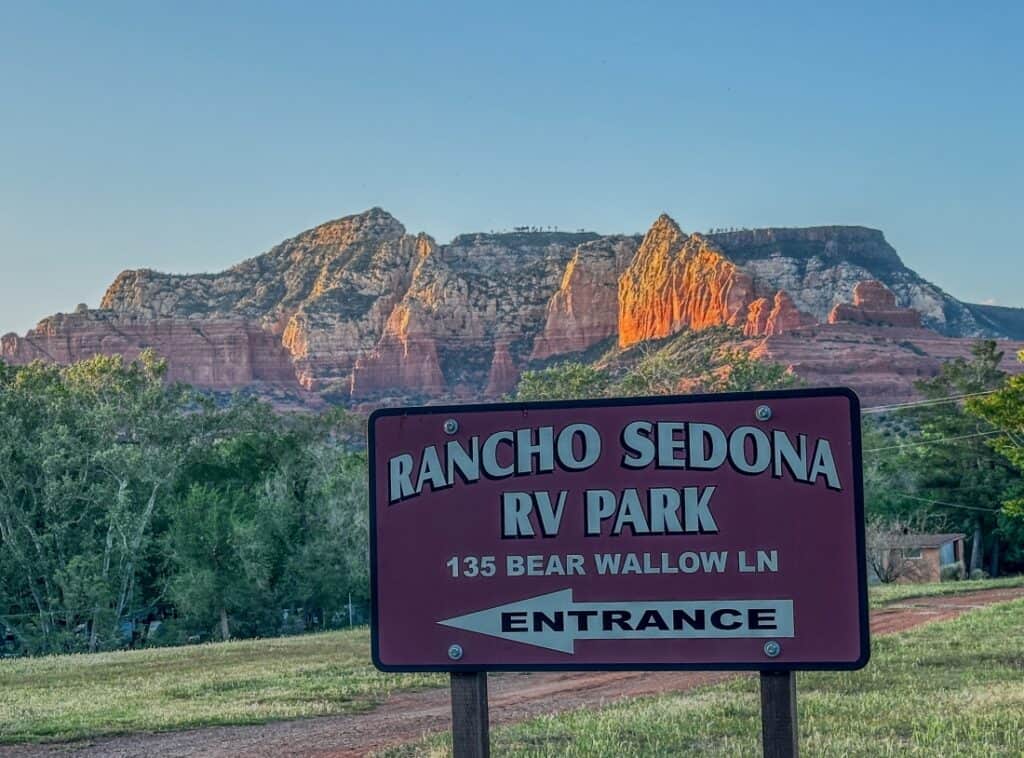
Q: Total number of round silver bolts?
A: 4